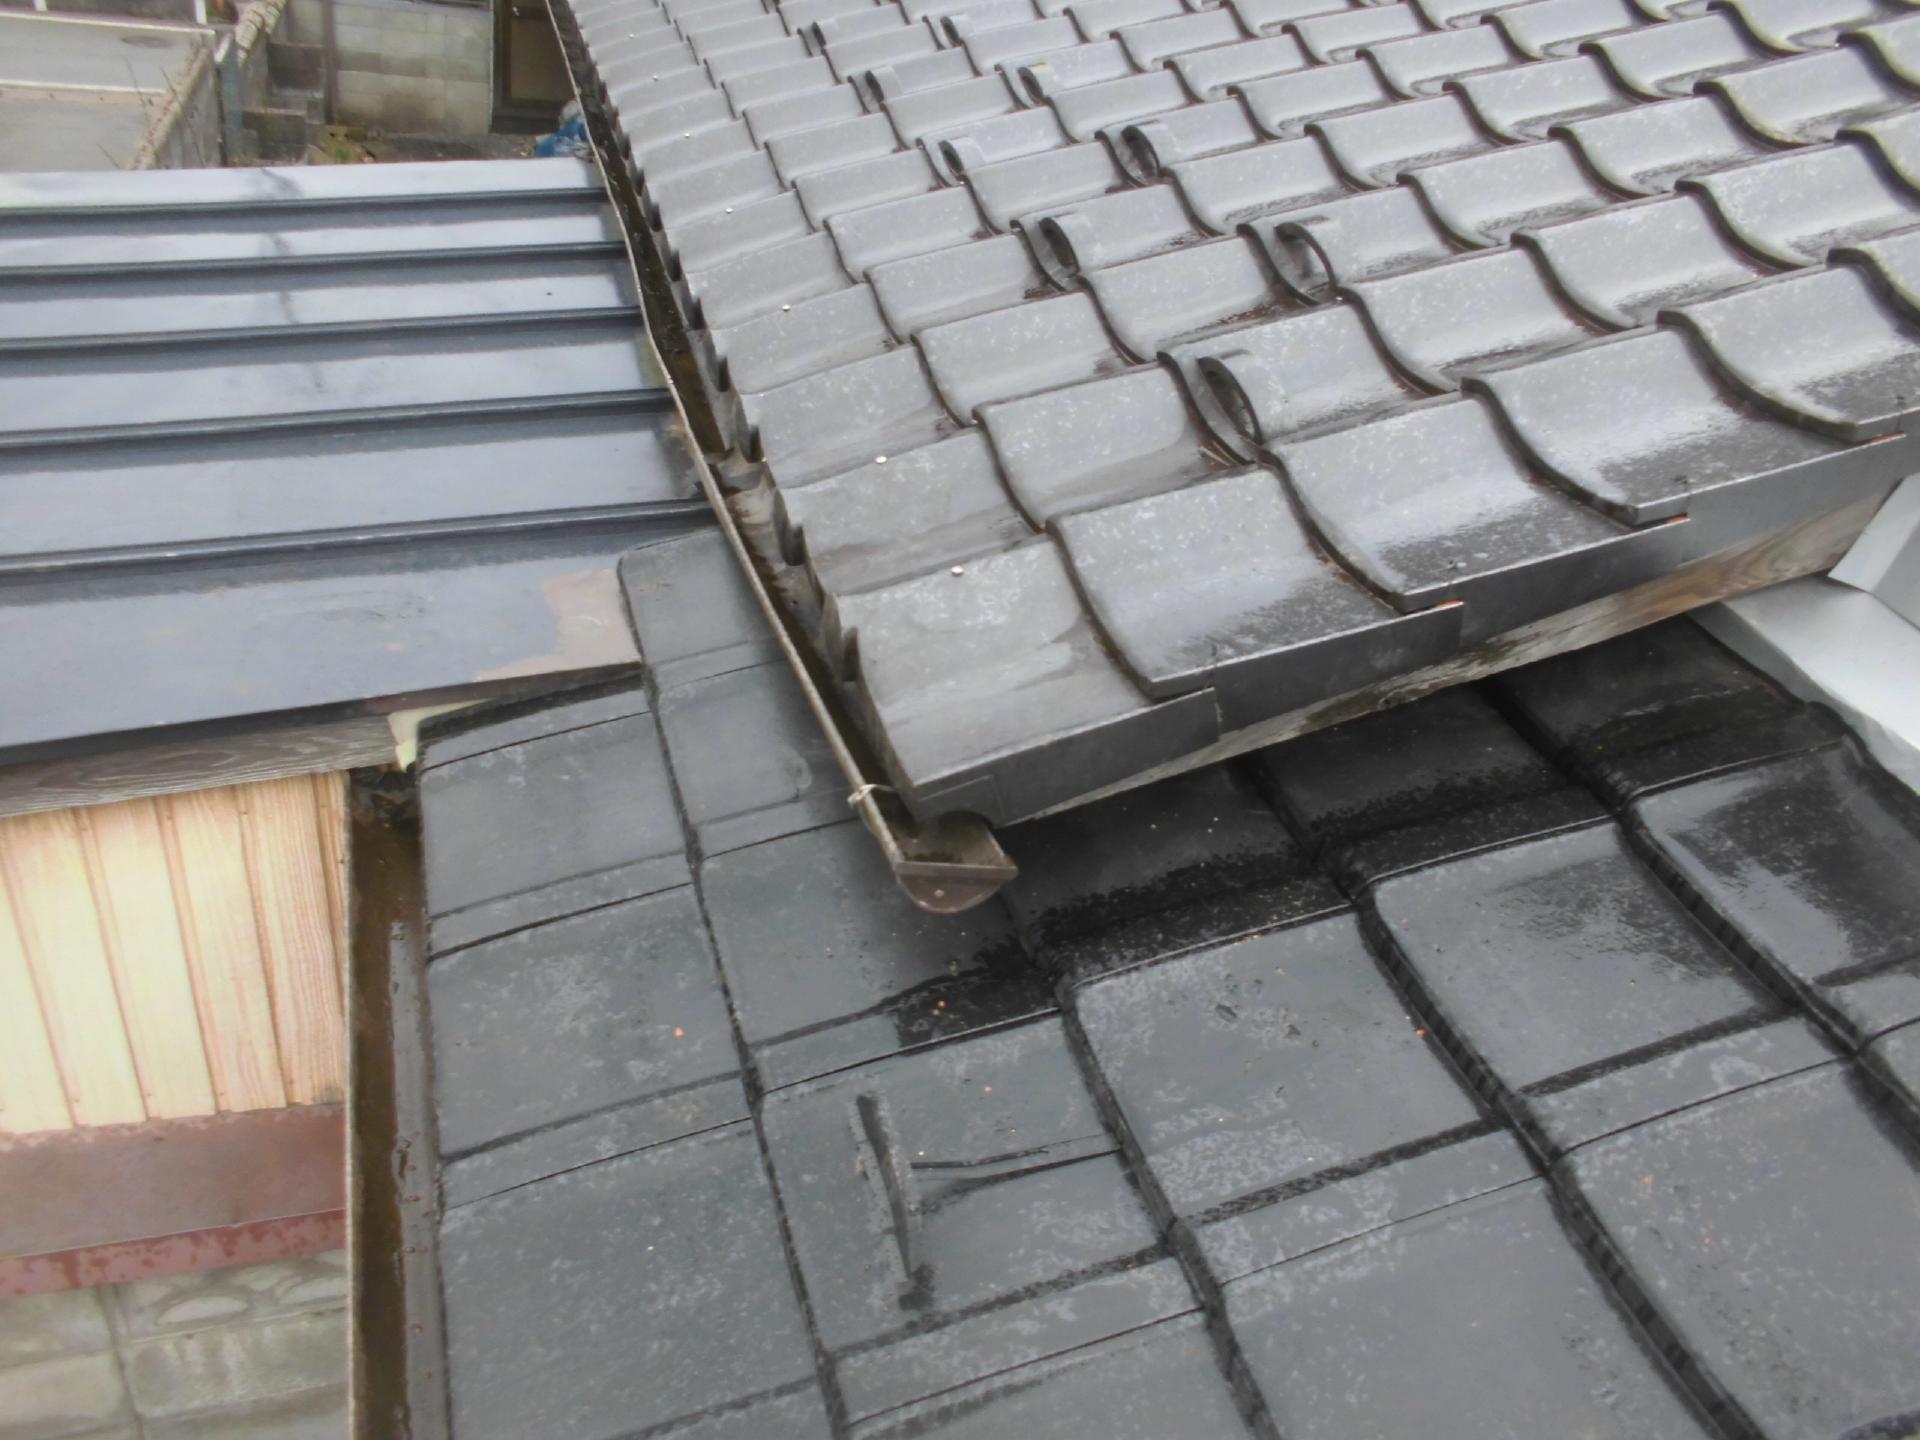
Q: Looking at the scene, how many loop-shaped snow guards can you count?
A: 9